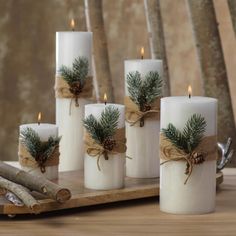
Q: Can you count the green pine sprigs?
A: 5